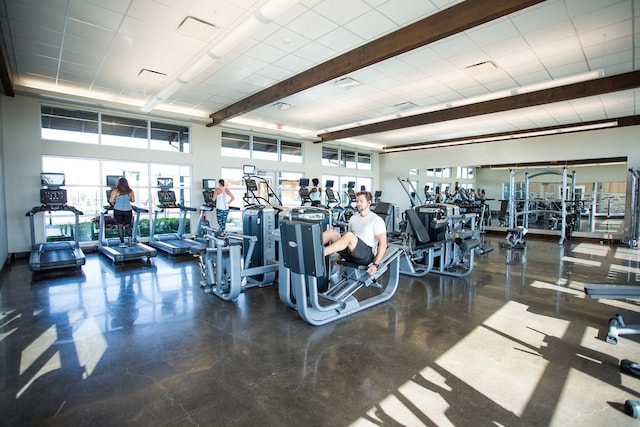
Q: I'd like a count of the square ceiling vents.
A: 6